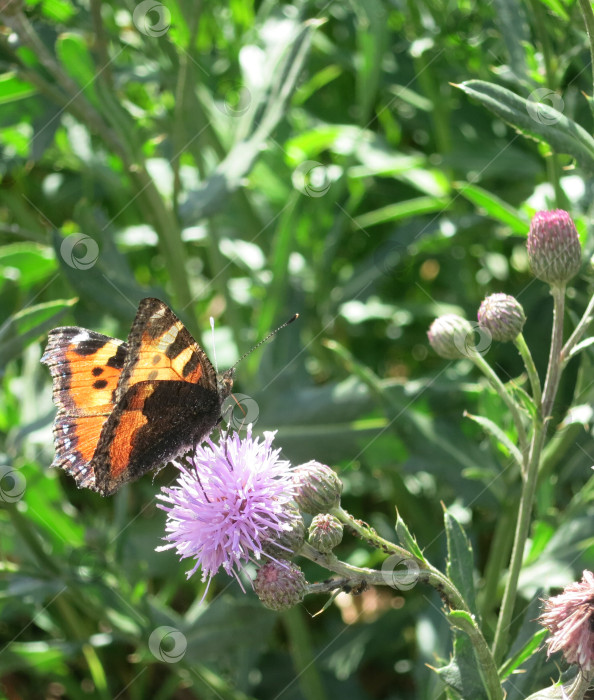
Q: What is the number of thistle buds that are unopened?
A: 6